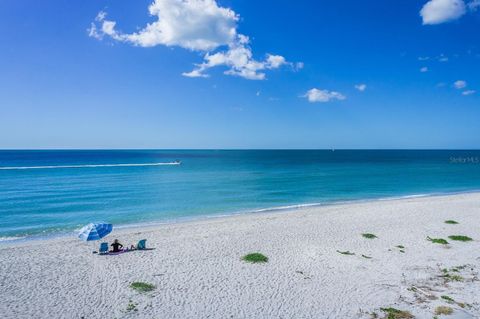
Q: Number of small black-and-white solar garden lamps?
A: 0